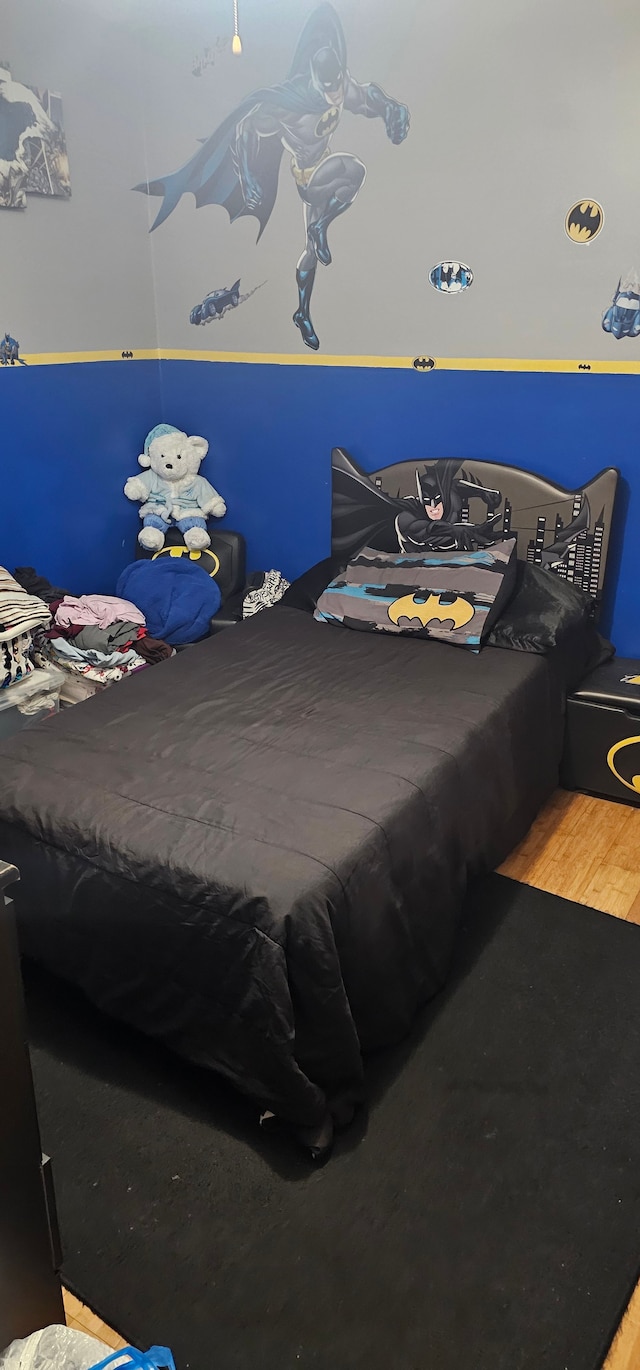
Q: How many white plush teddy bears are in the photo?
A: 1